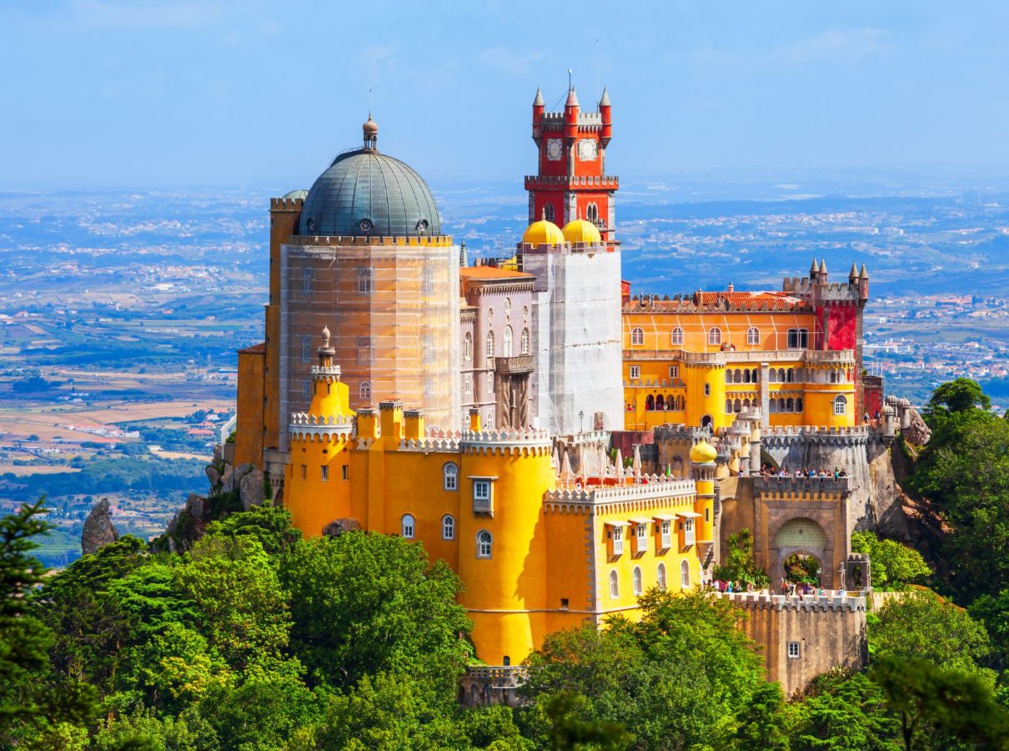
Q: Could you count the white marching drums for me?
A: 0